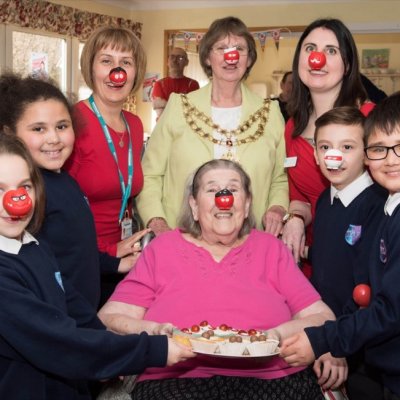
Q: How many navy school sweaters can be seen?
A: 4